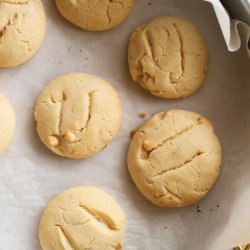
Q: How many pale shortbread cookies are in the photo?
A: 7